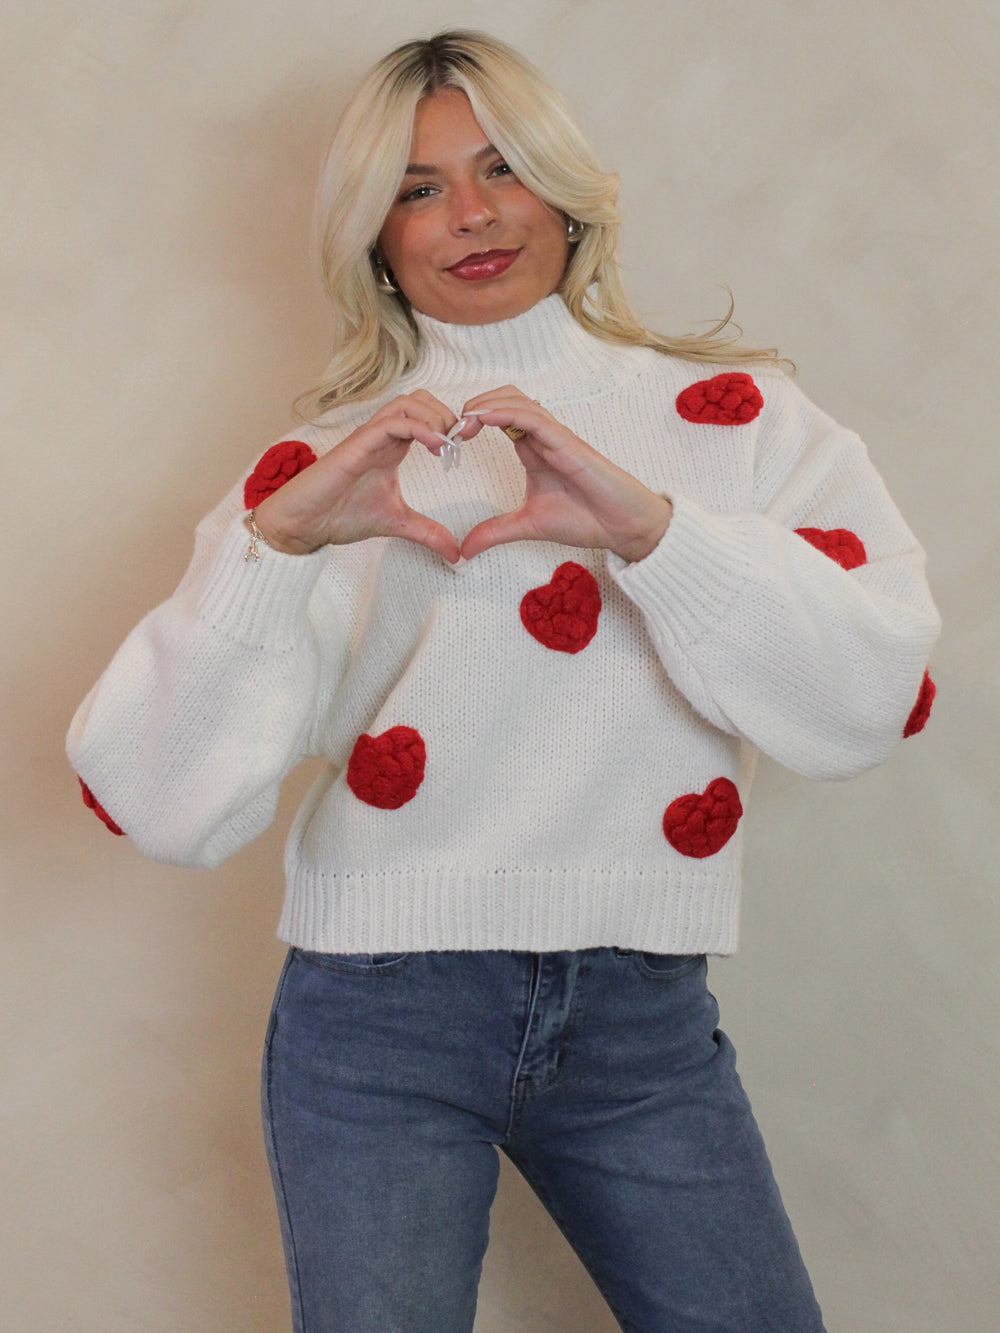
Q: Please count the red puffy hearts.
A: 8